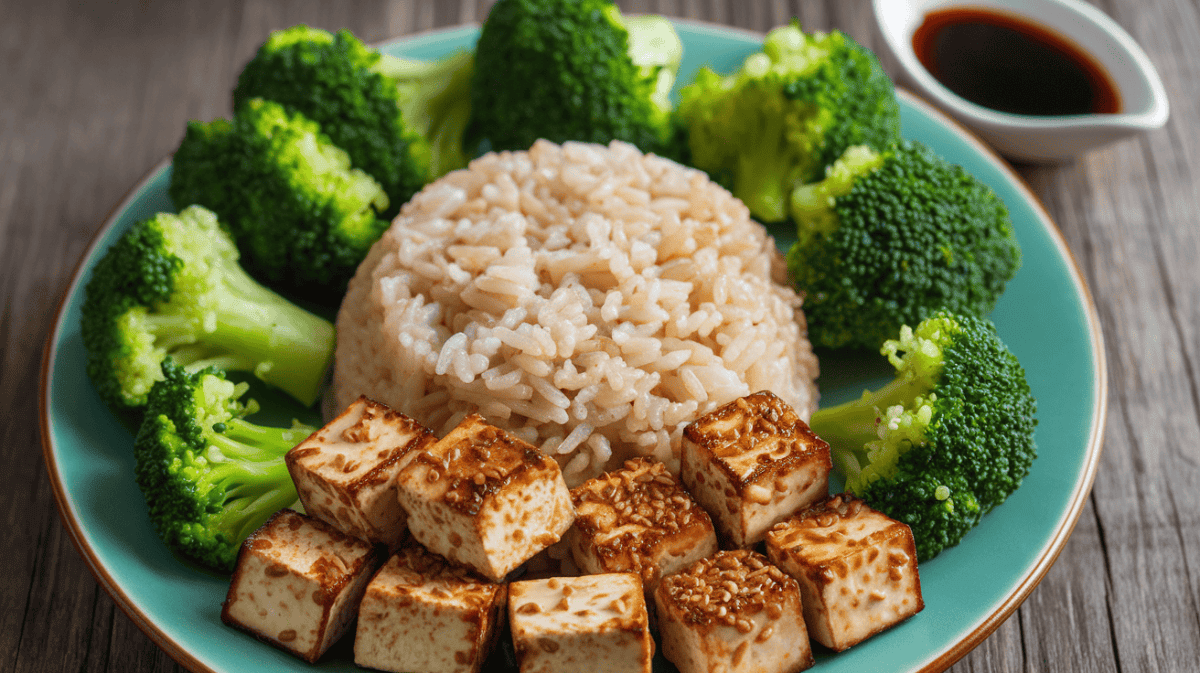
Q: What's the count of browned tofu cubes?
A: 9